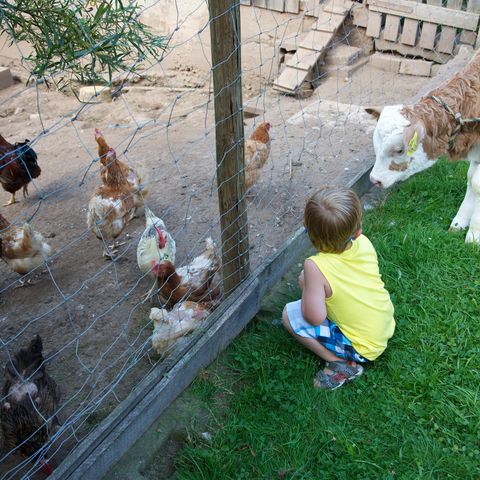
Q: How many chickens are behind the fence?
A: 9